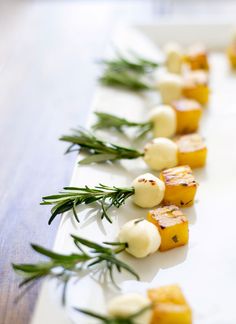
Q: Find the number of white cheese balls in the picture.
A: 7